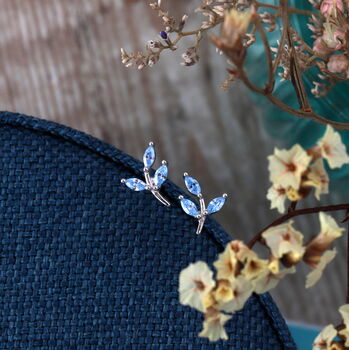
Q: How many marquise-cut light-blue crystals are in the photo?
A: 6